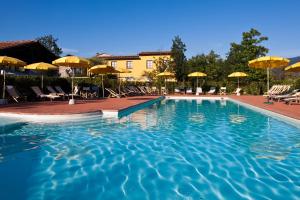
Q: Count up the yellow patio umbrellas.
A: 10